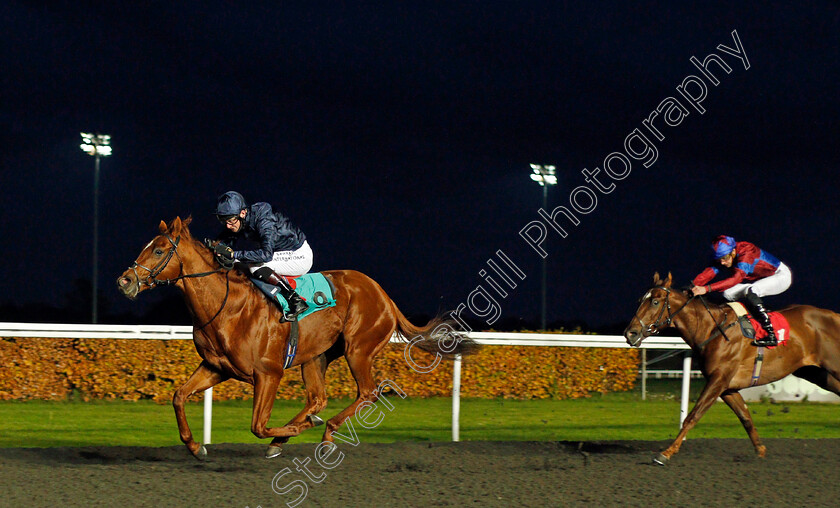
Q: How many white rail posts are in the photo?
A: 3